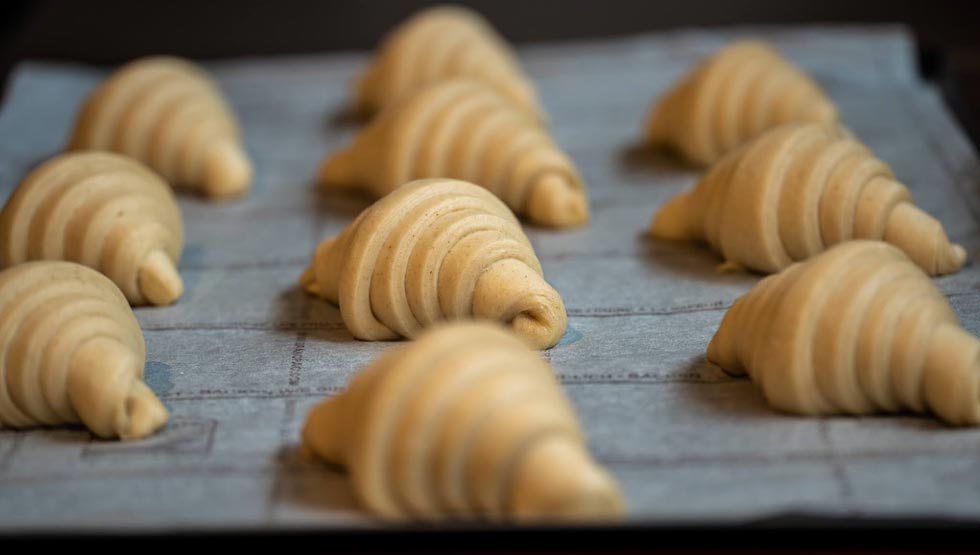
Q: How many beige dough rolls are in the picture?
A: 10